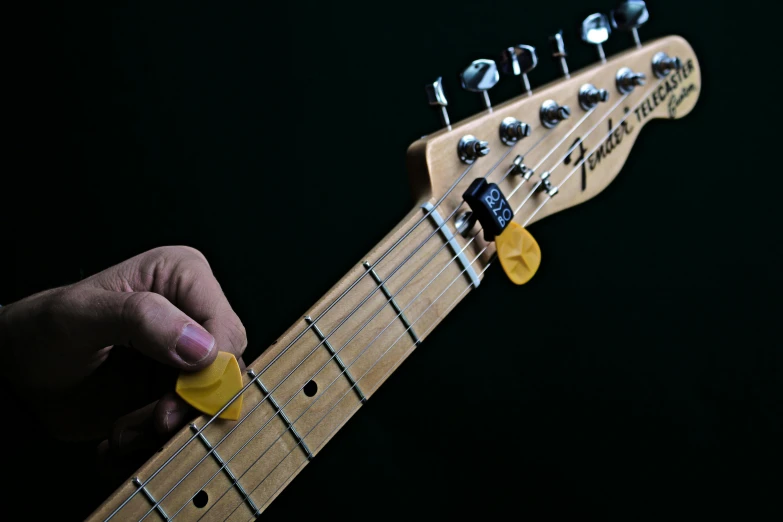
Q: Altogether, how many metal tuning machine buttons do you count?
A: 6